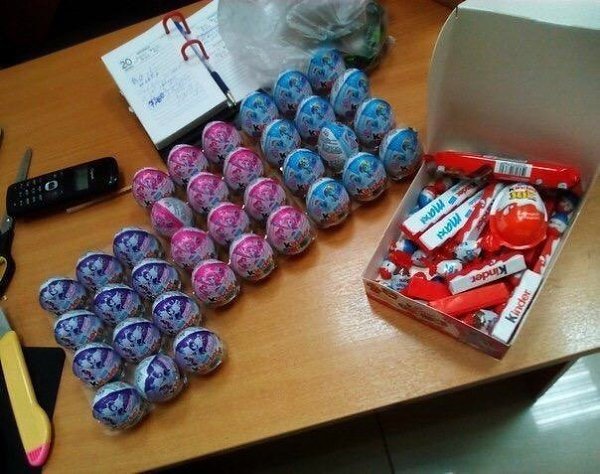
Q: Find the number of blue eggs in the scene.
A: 12